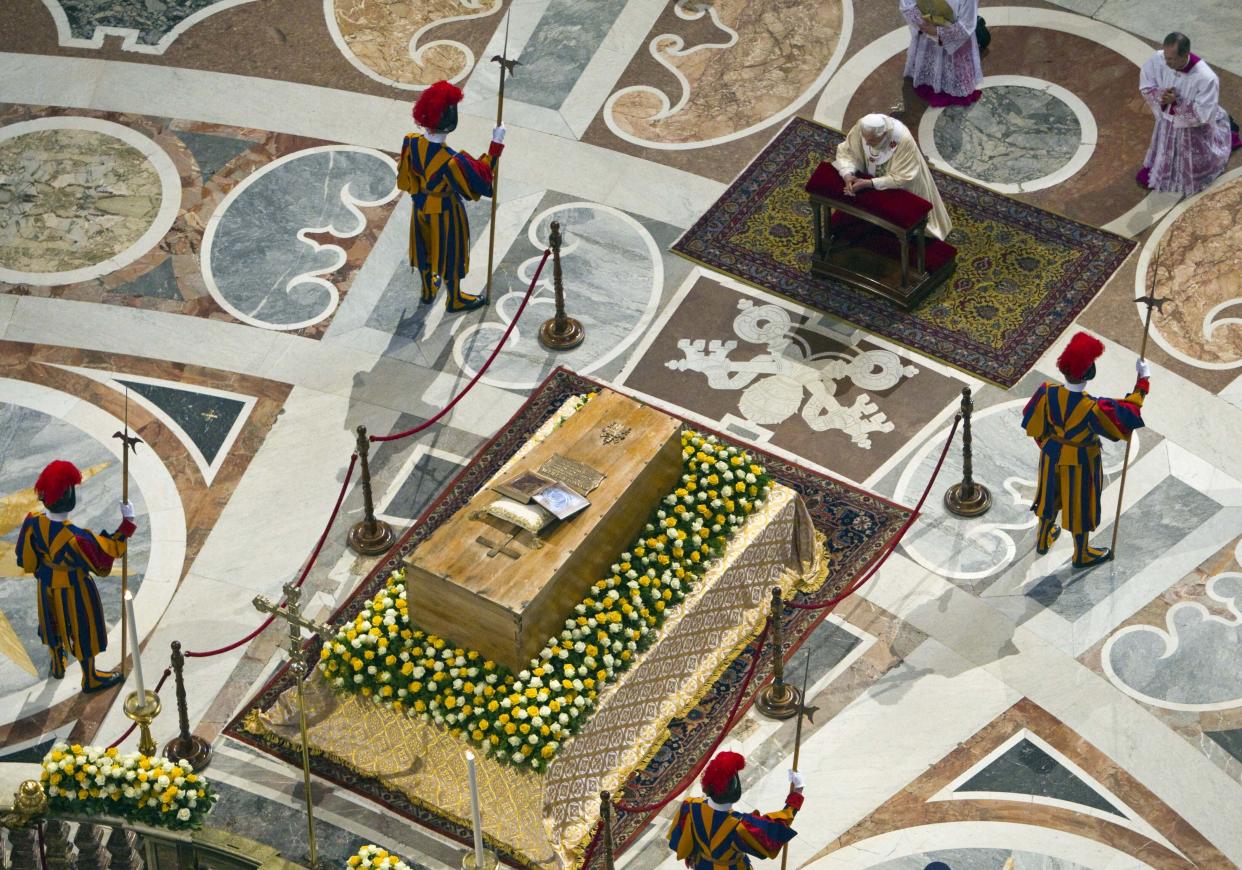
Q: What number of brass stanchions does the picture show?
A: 6